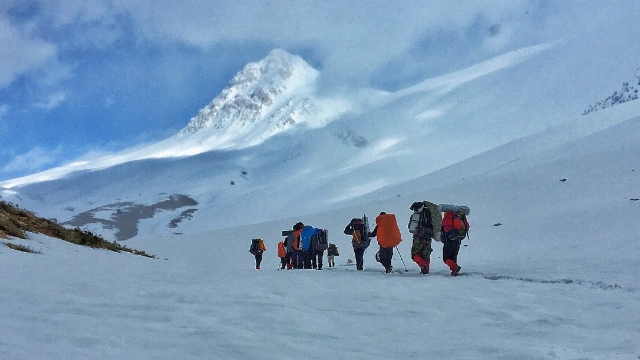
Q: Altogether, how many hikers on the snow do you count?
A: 11